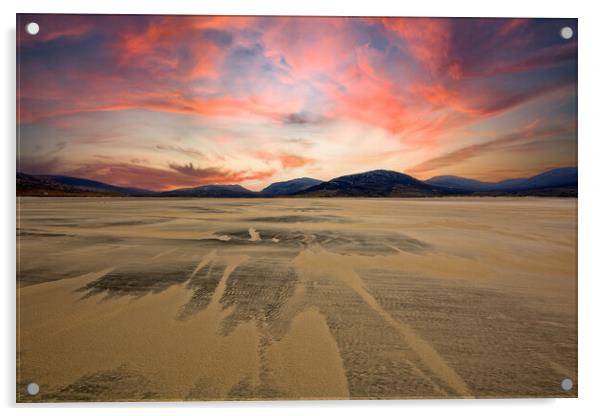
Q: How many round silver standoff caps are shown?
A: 4